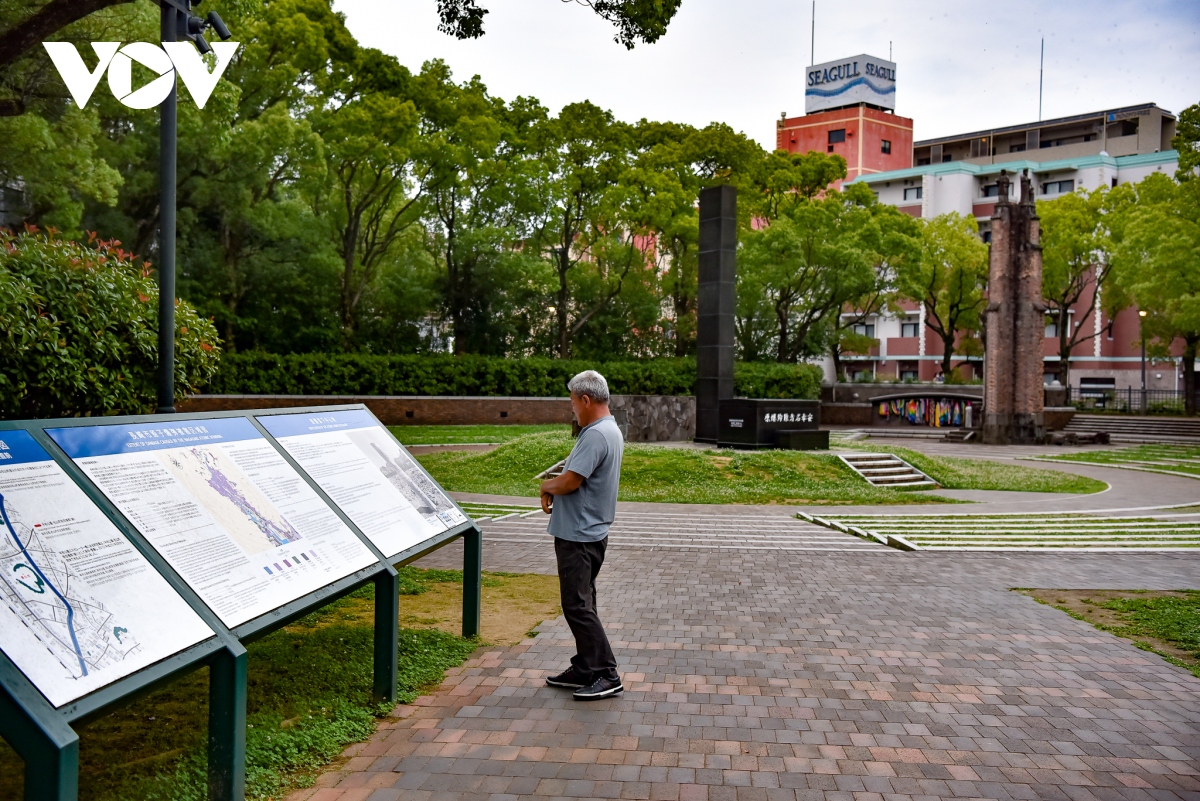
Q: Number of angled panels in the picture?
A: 3